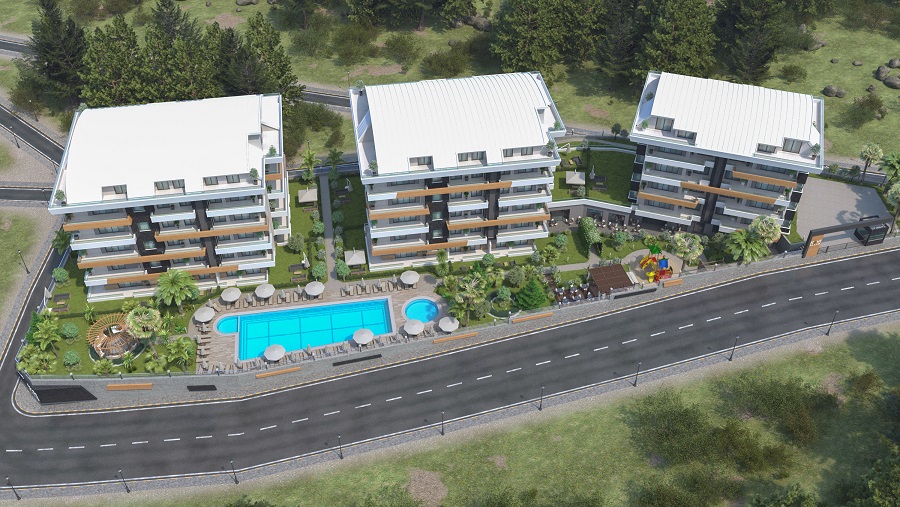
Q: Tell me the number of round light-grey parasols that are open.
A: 9